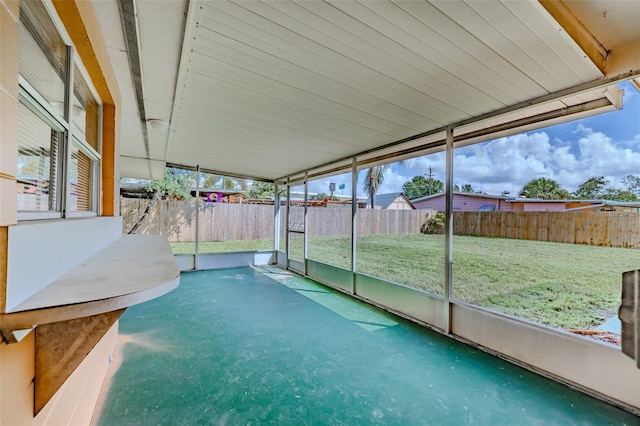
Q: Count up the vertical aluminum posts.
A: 6